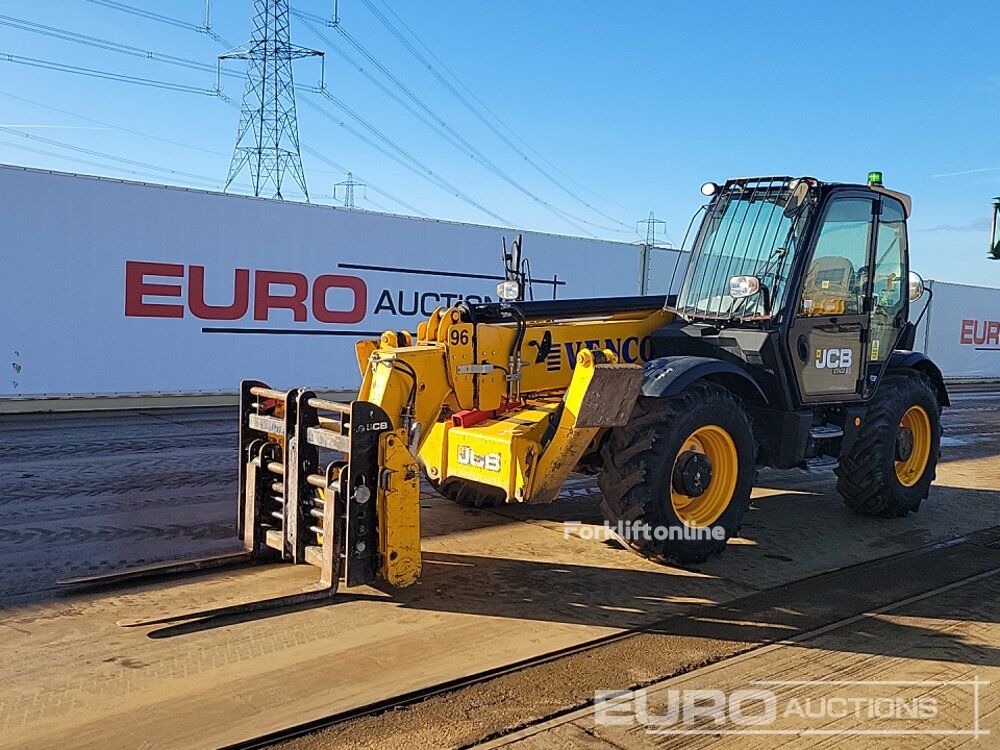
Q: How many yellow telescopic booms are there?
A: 1